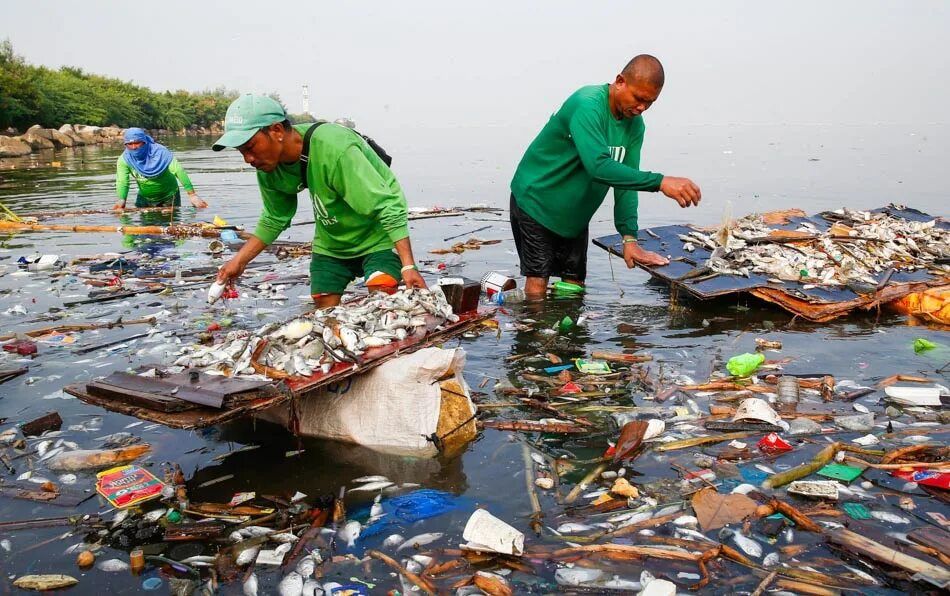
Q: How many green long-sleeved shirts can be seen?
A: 3